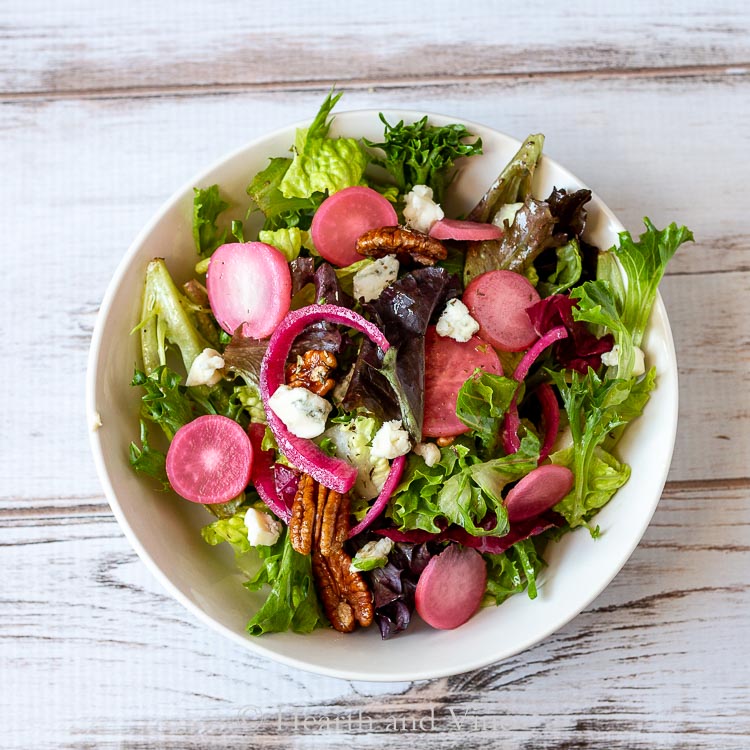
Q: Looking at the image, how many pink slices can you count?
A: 8